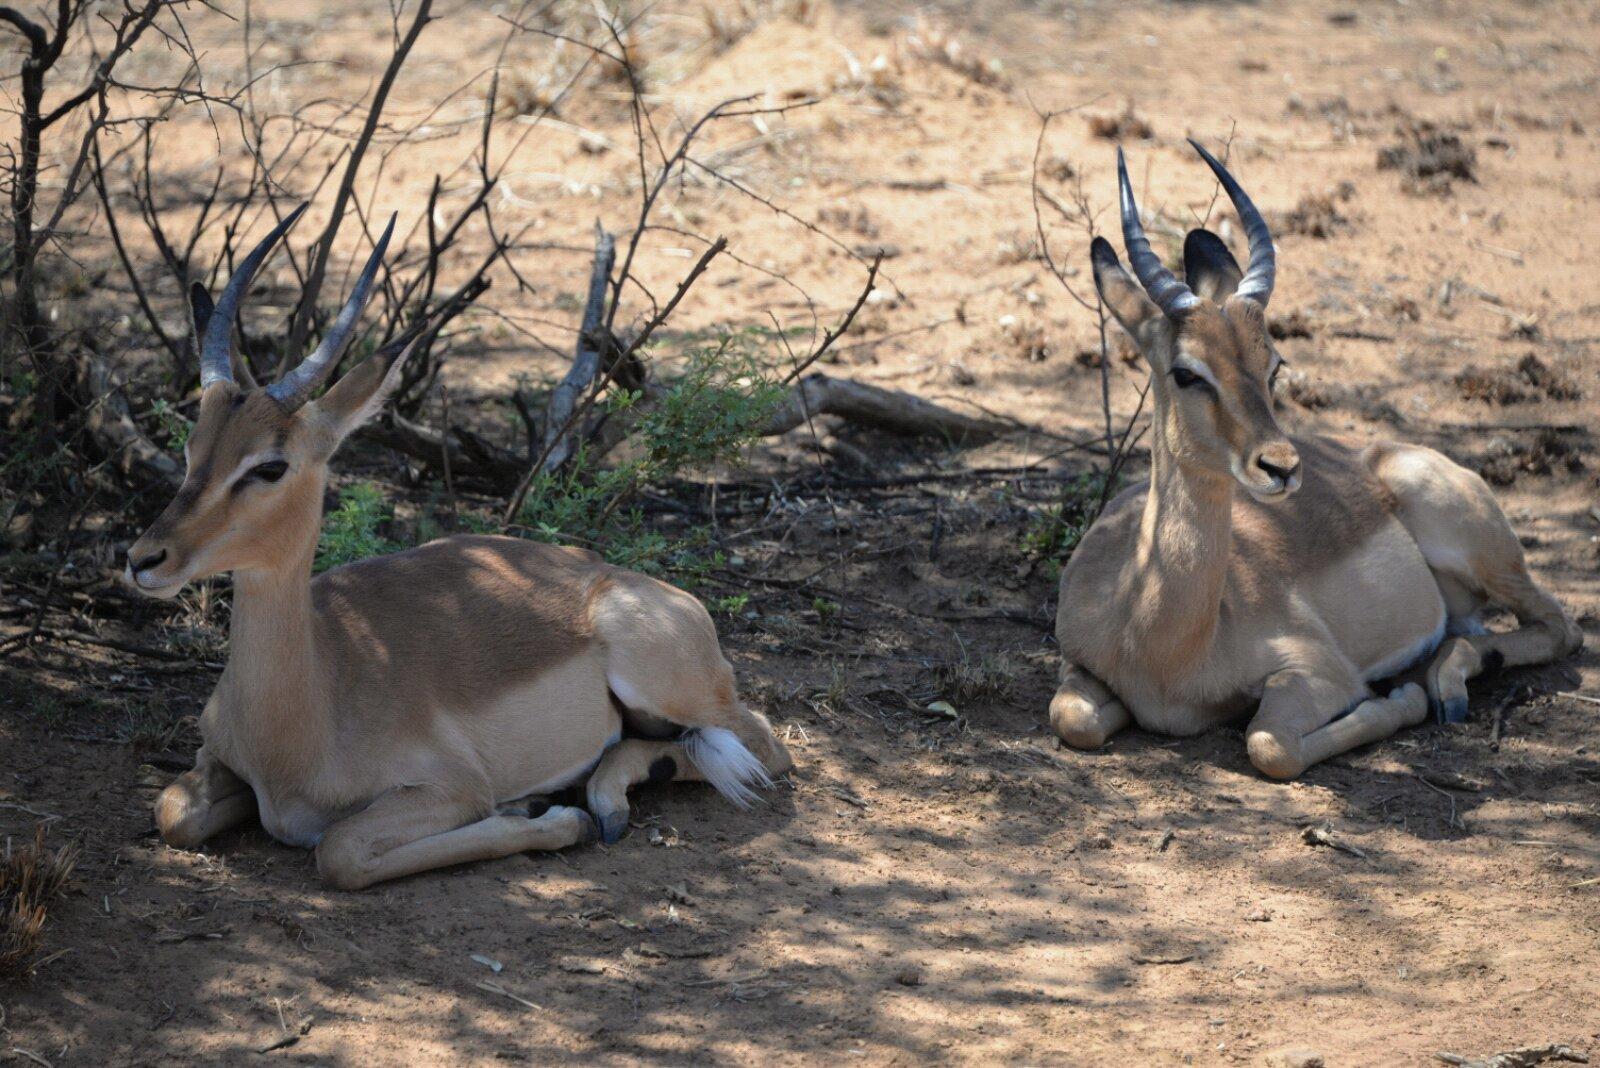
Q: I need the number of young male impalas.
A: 2